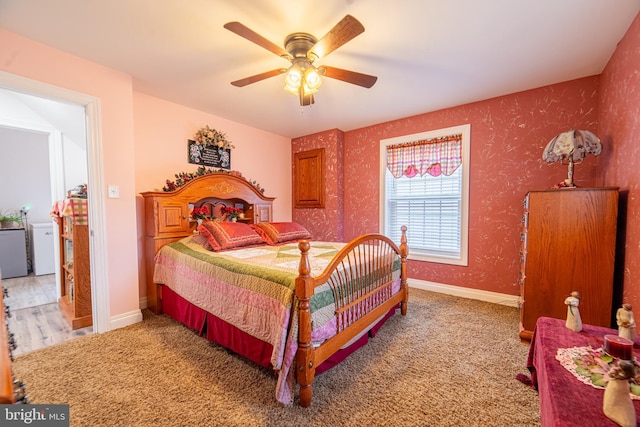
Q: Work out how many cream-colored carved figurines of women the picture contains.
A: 3